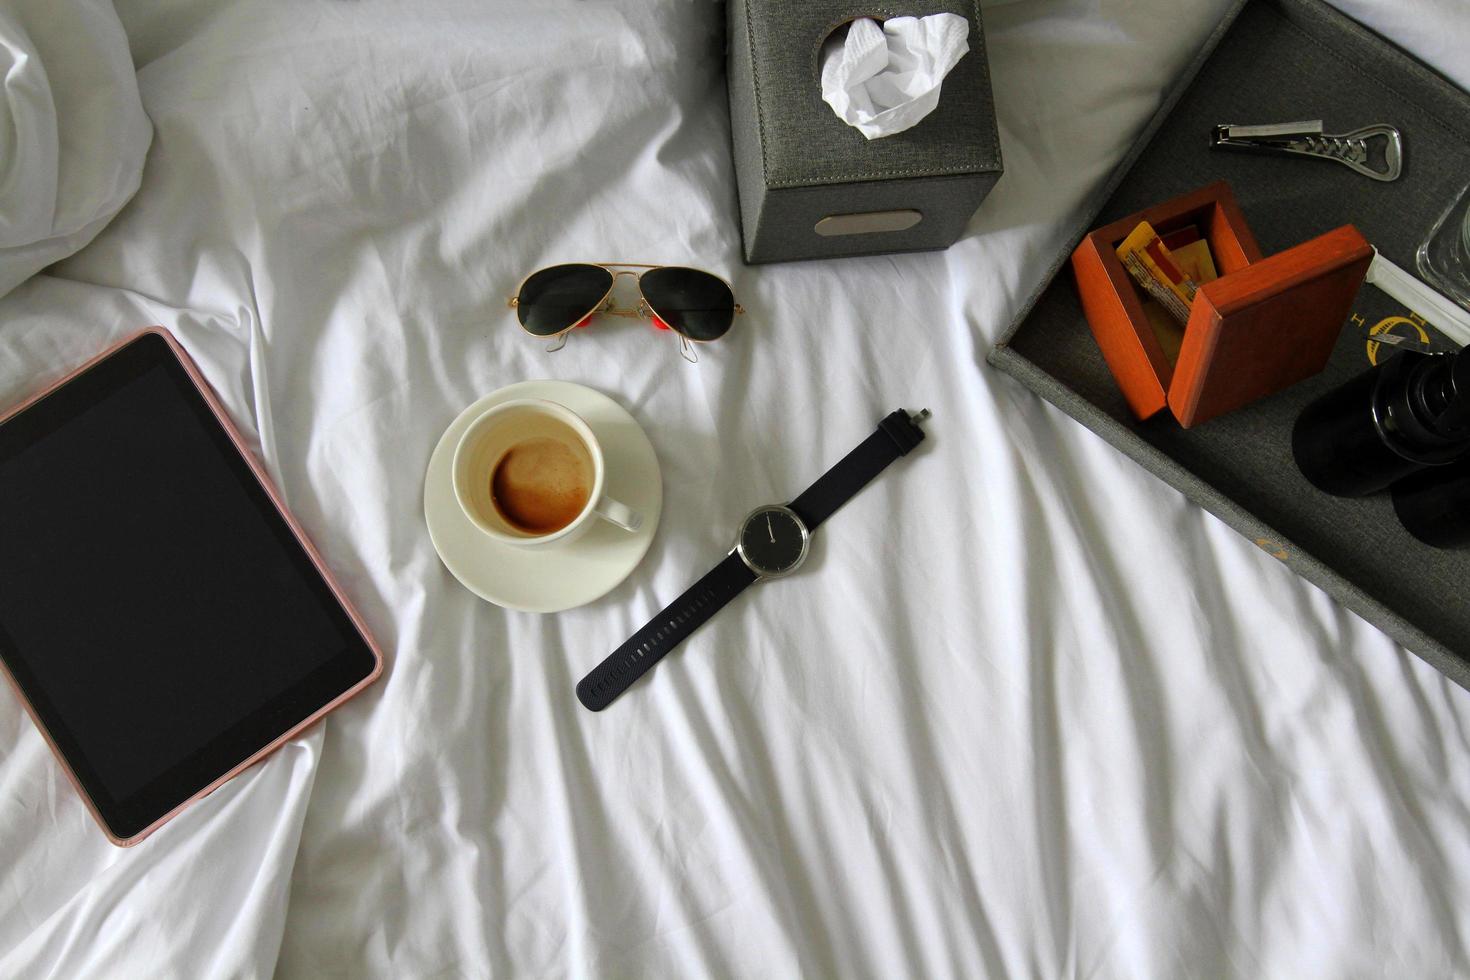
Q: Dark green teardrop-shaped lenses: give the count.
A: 2